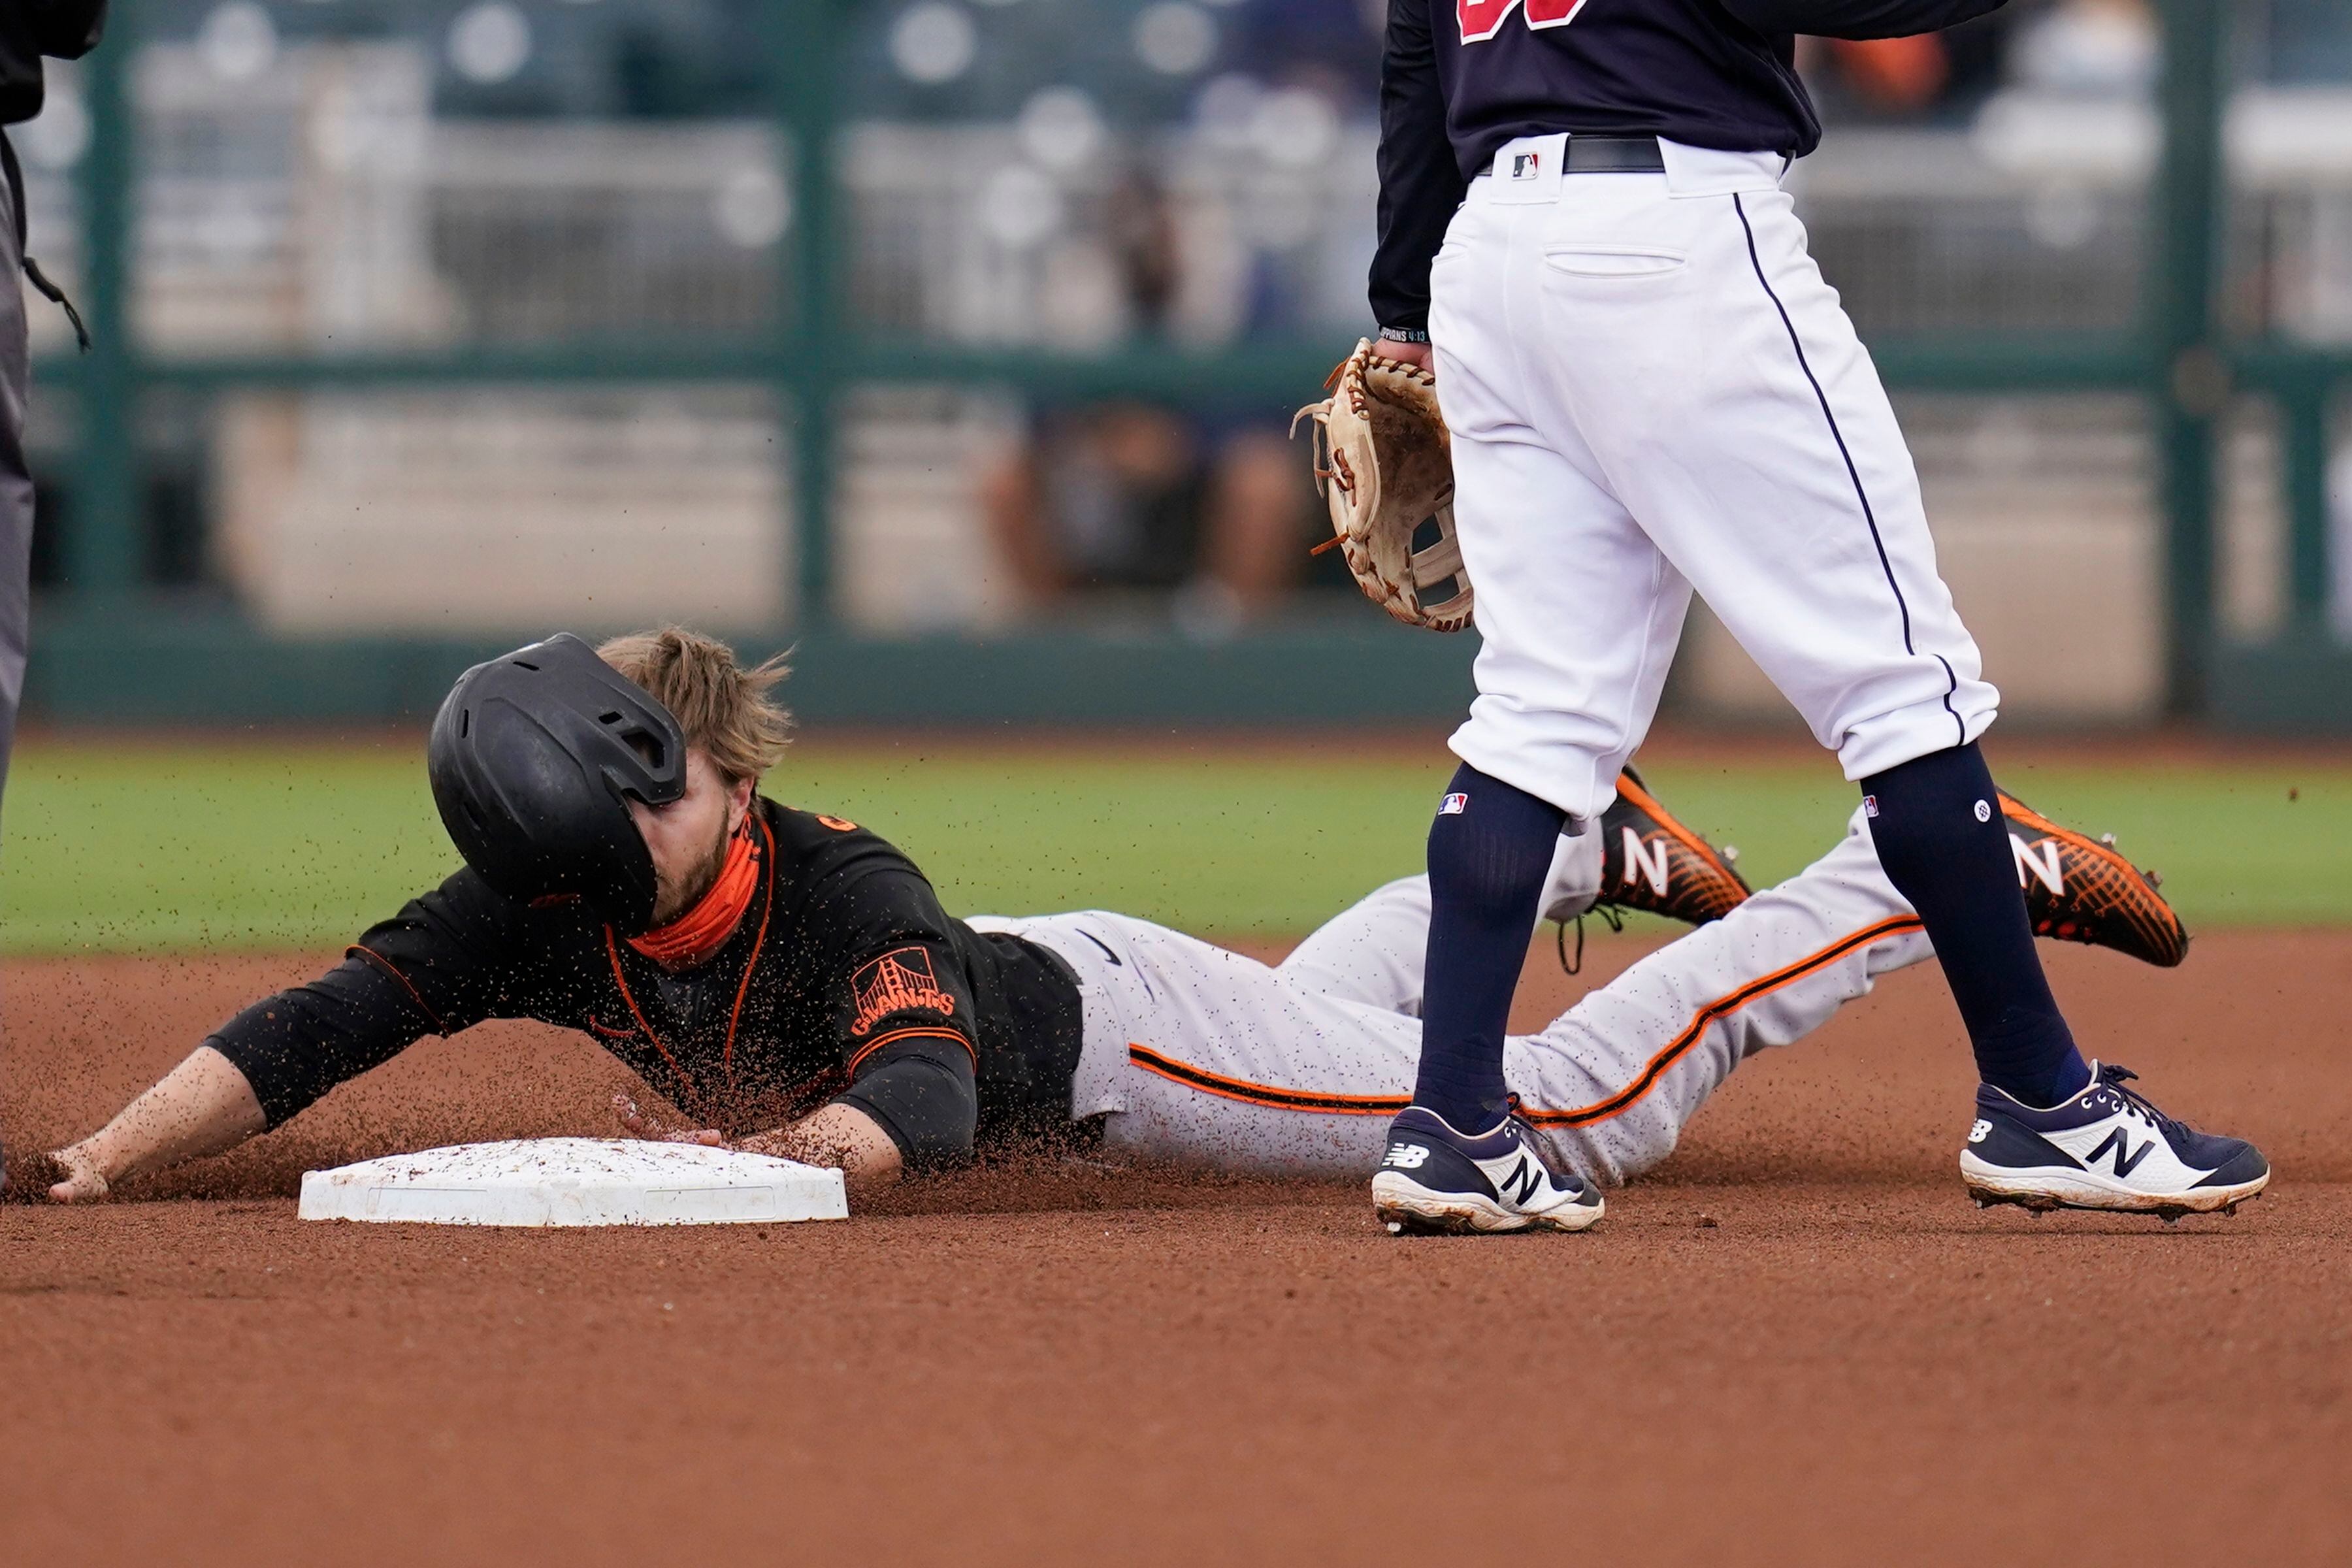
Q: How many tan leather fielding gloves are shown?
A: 1